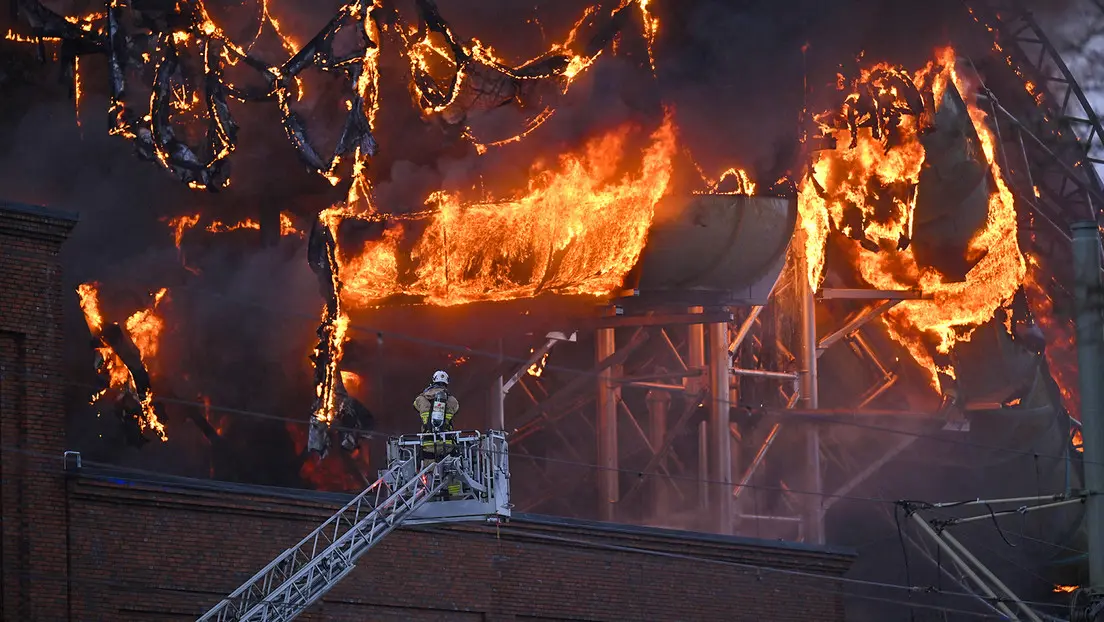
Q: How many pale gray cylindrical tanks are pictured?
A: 1